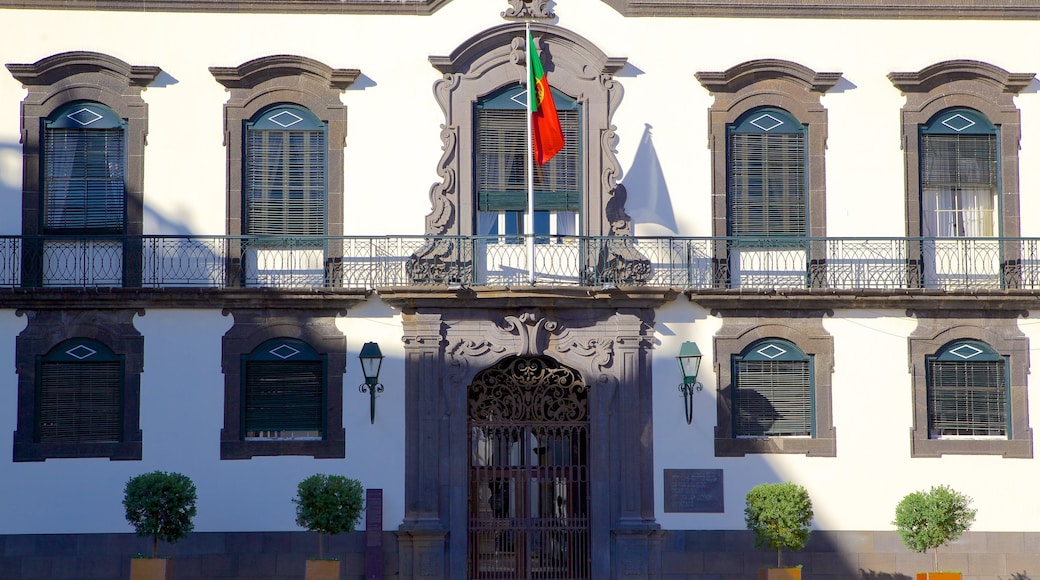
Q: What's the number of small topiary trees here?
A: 4